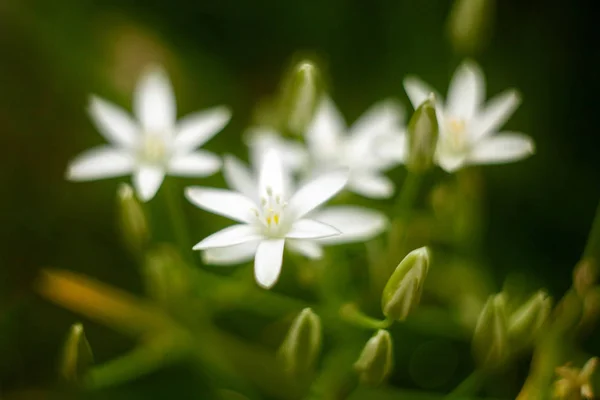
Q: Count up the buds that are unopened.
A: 10